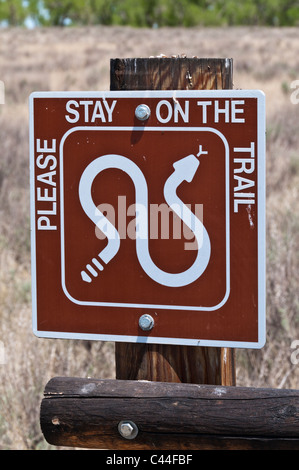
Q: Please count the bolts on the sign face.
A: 2